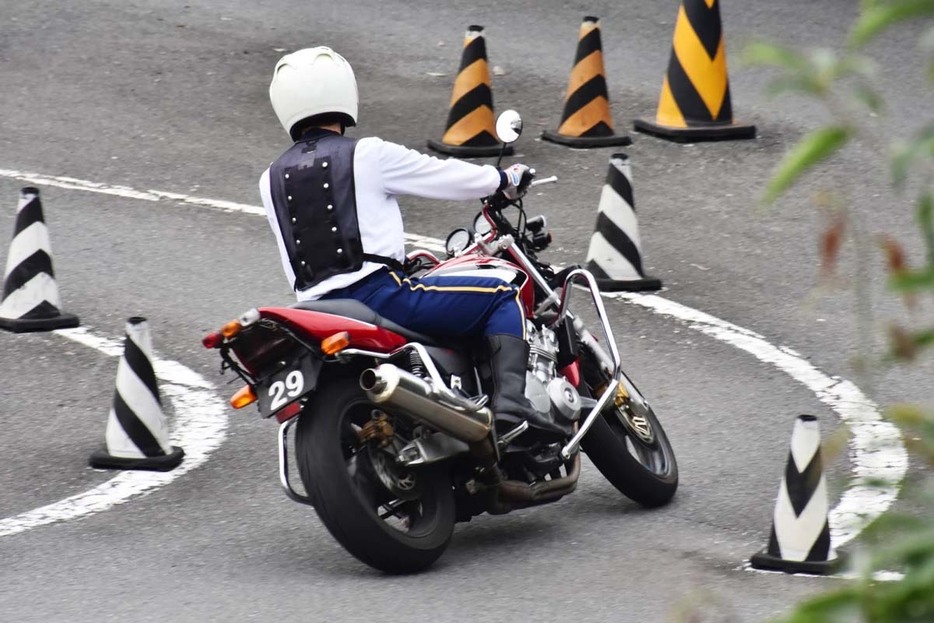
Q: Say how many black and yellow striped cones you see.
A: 3